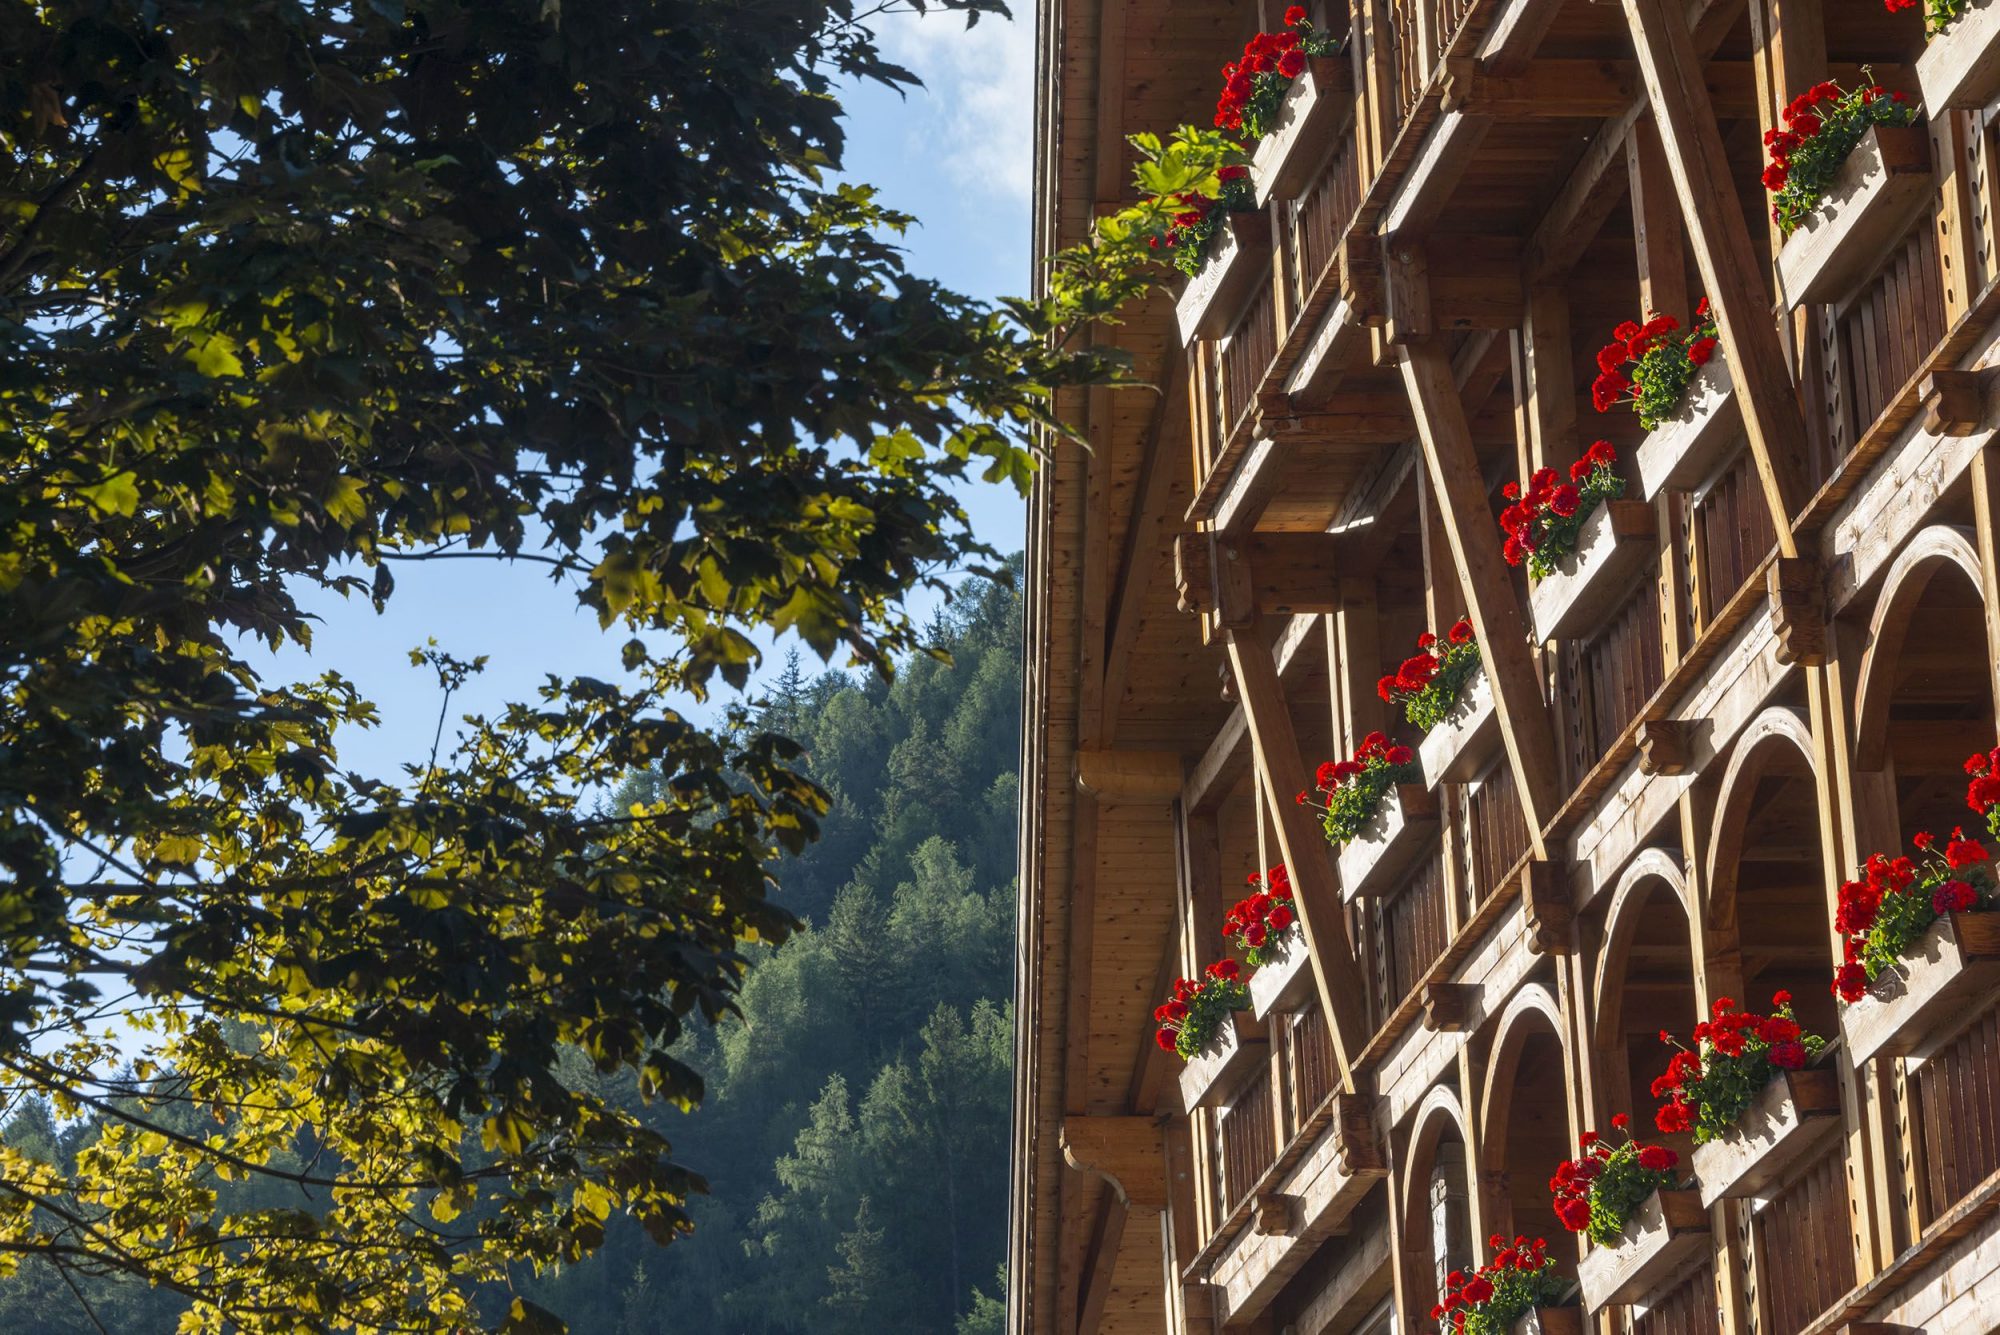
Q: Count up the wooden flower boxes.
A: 15